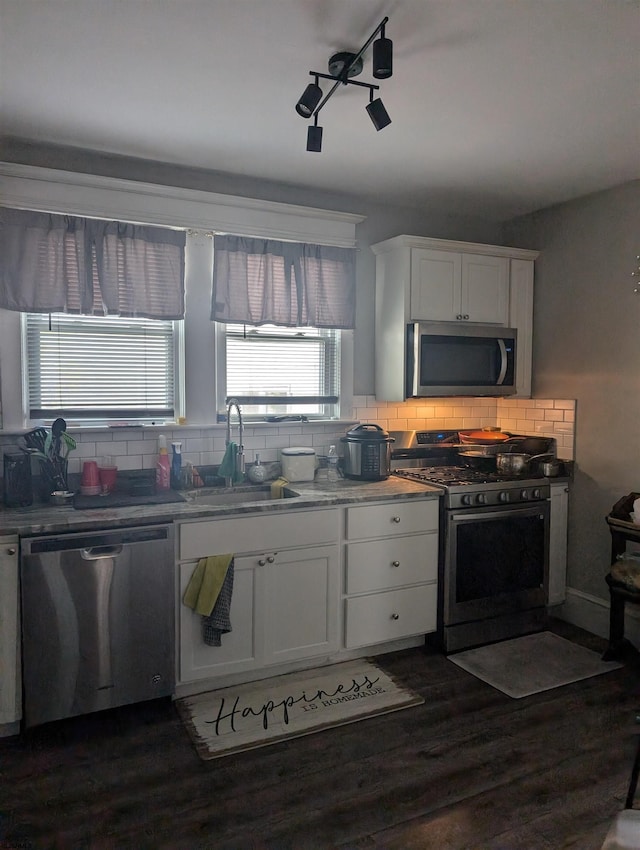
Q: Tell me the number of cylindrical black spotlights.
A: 4